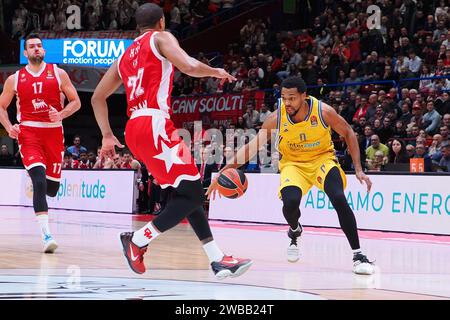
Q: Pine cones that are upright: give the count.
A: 0